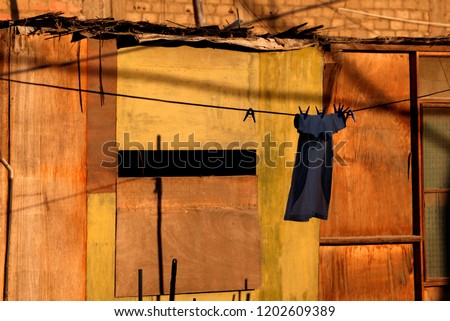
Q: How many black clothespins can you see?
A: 6